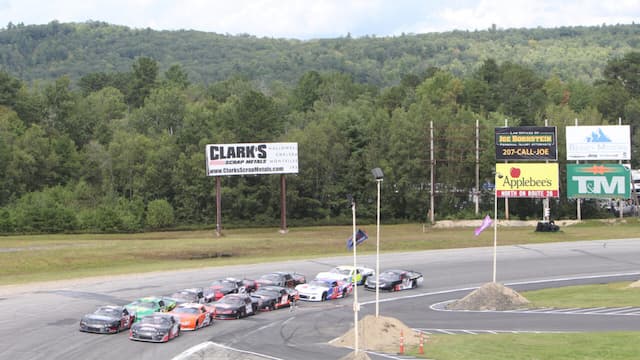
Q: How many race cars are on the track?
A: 12